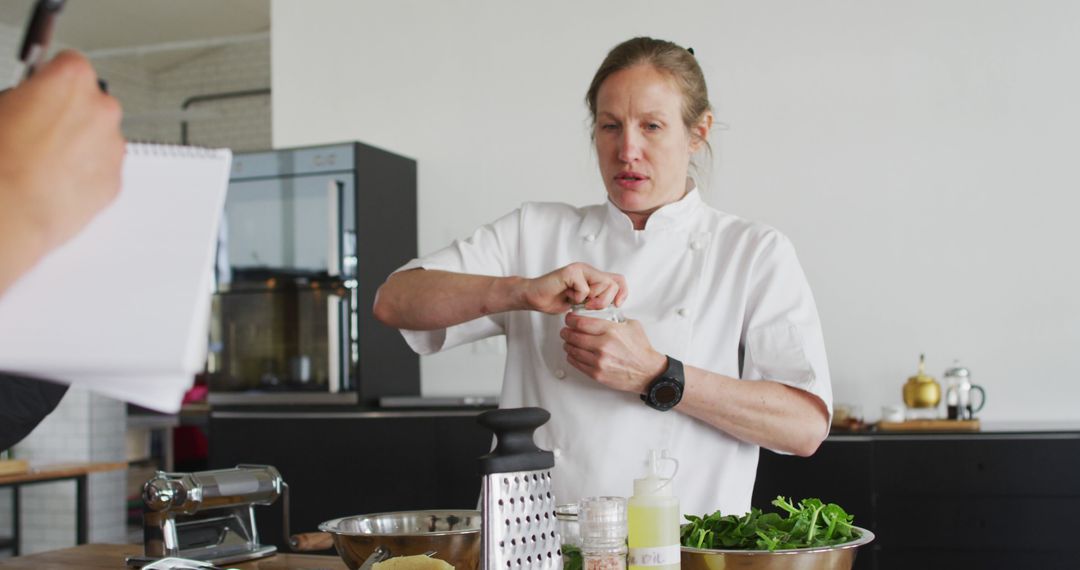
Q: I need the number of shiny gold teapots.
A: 1